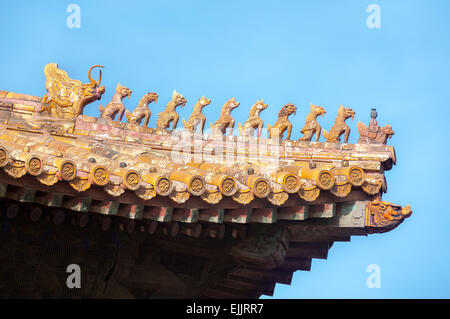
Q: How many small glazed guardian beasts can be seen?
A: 9